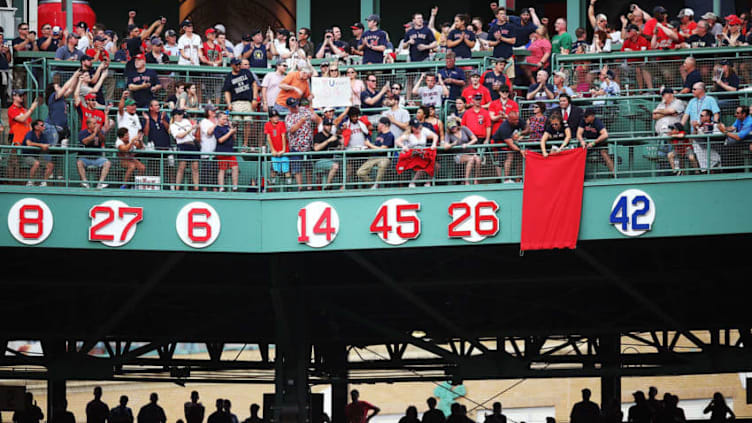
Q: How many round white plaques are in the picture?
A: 7